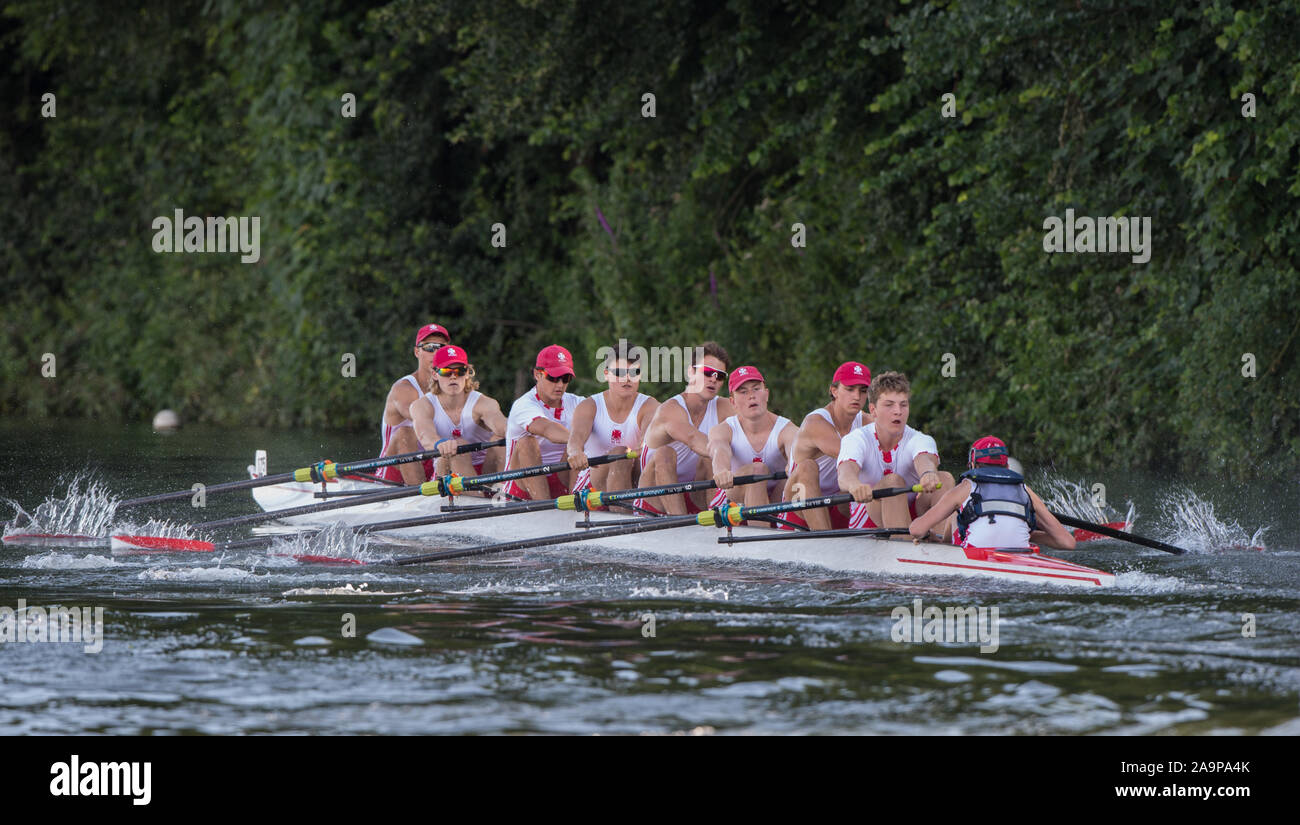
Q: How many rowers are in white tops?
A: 8